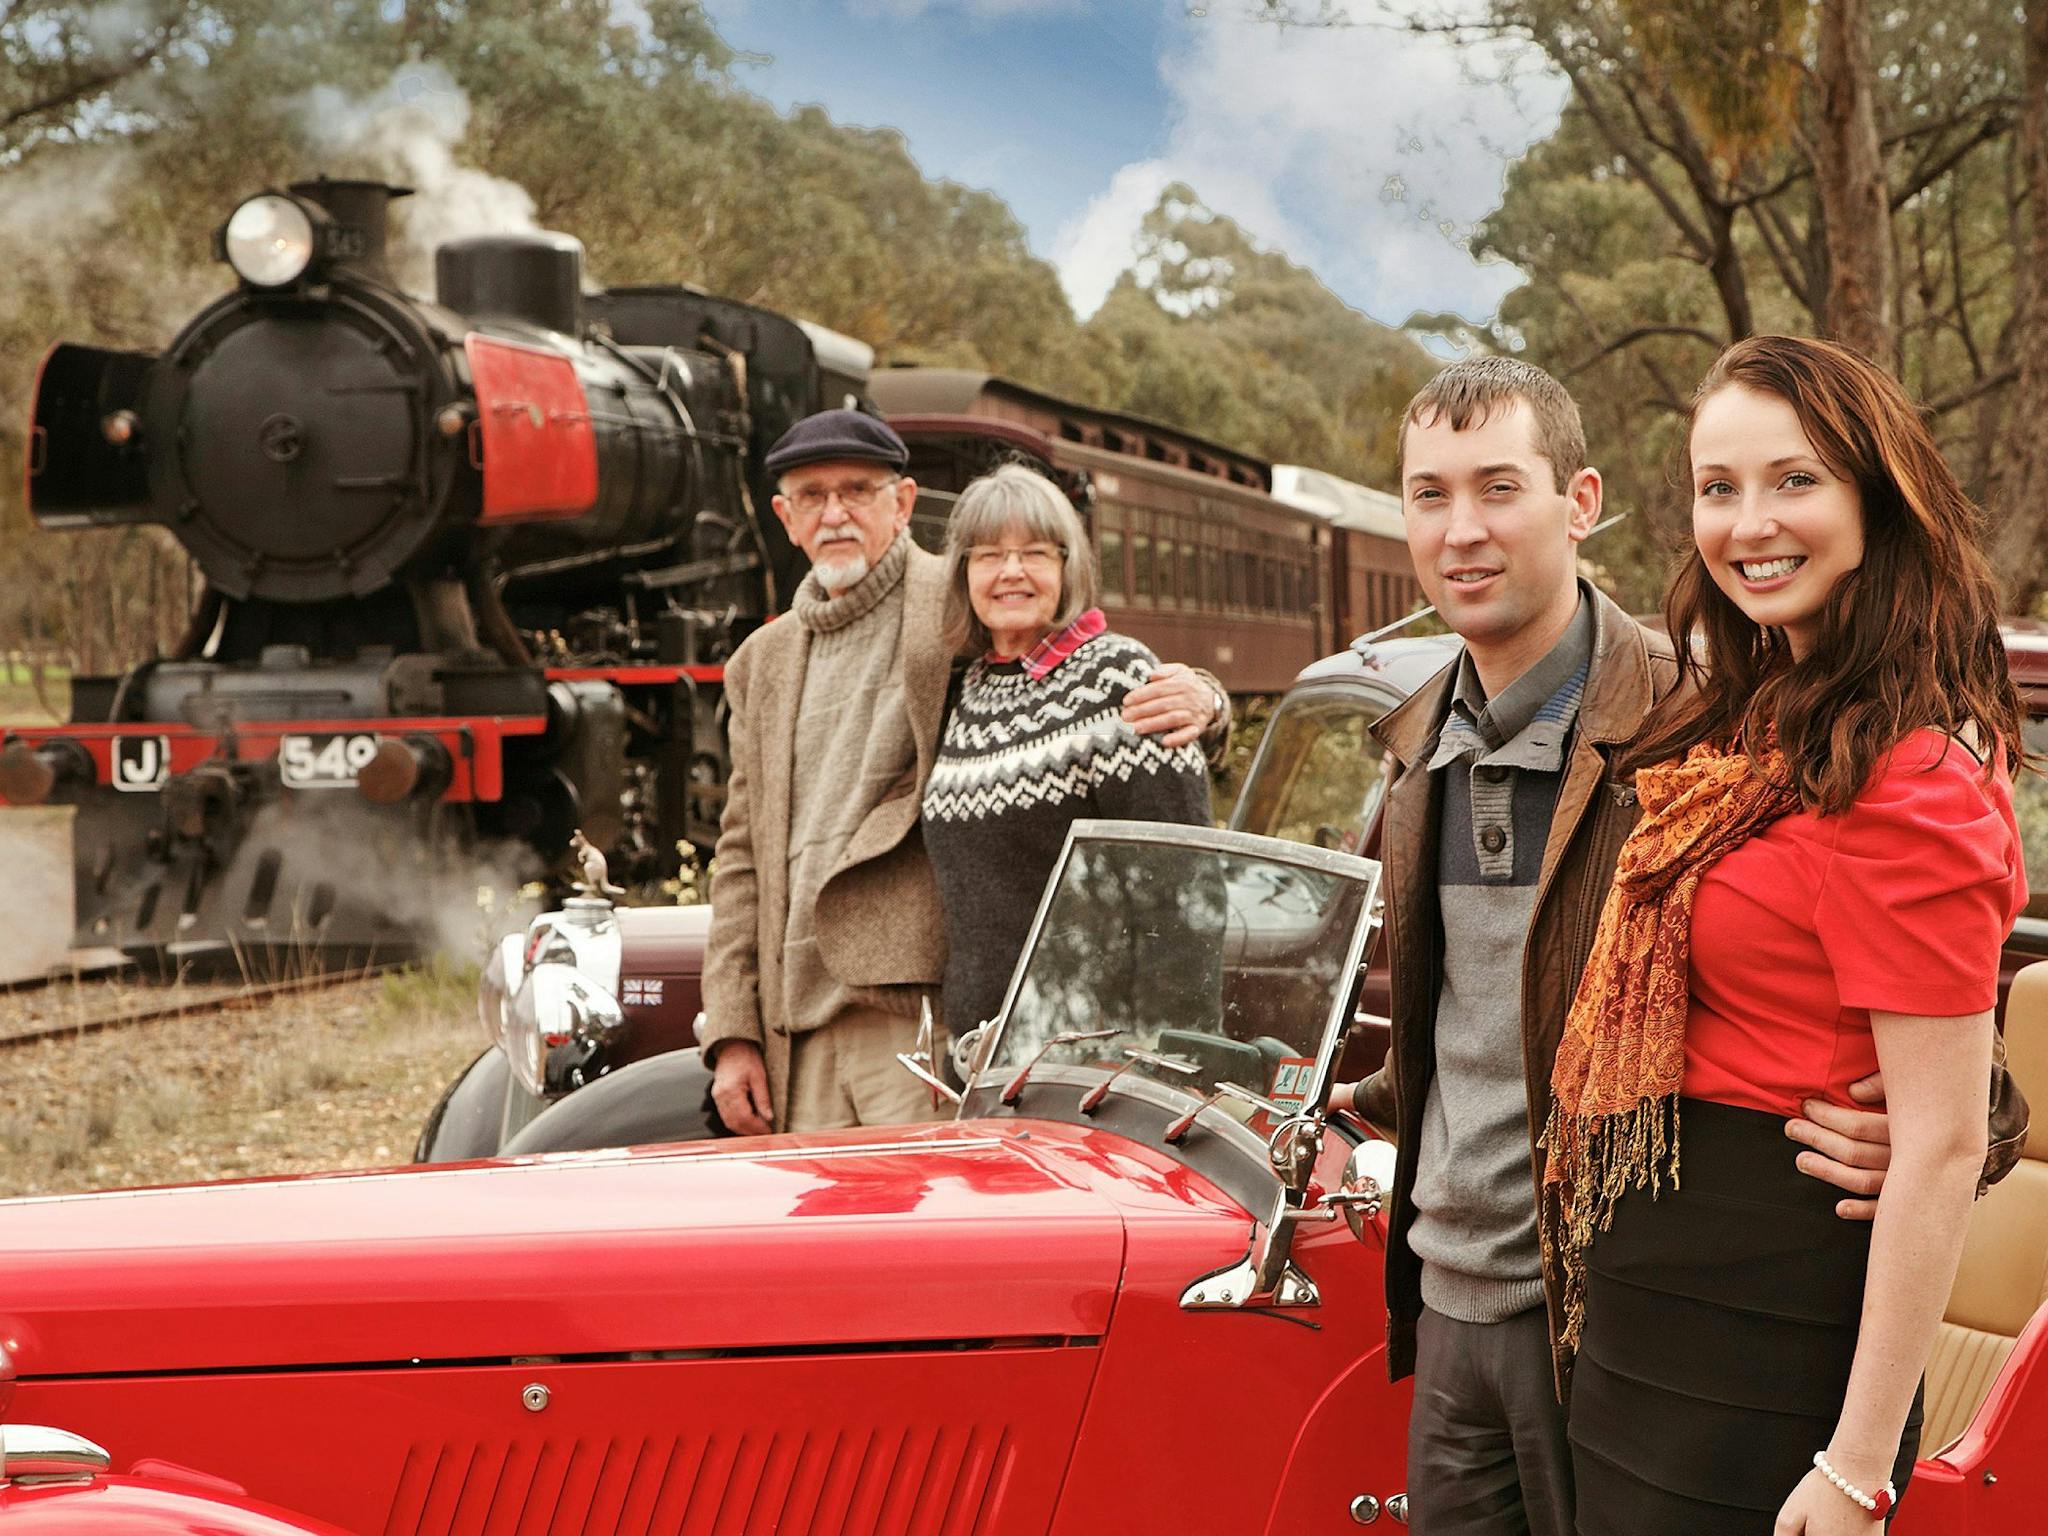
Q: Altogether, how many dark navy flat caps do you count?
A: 1